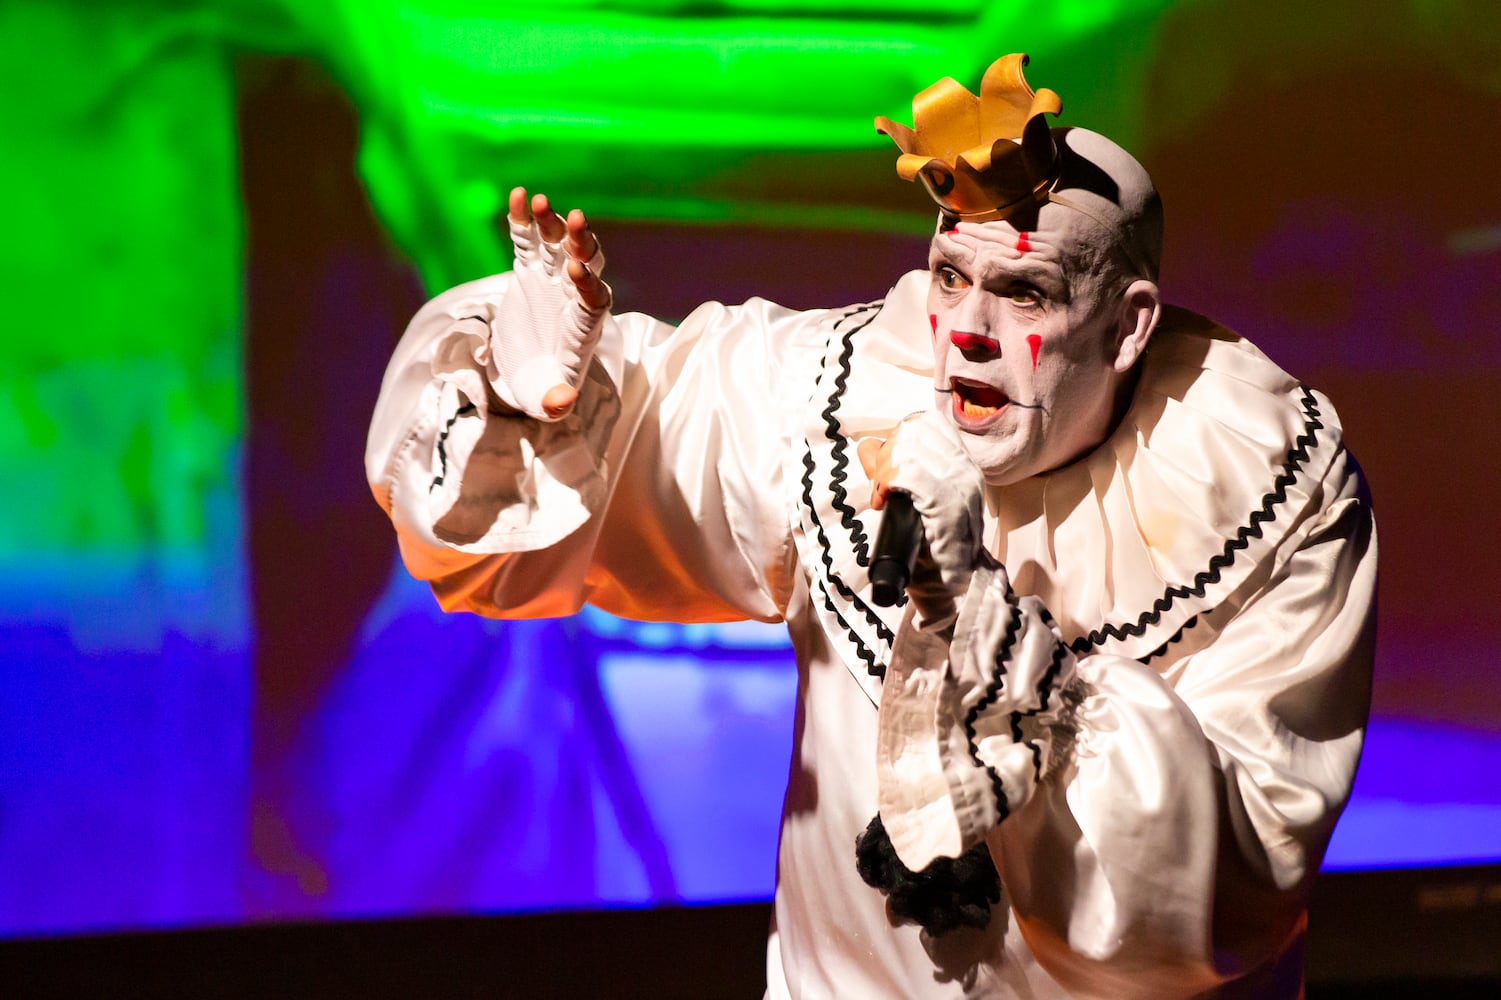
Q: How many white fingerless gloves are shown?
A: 2